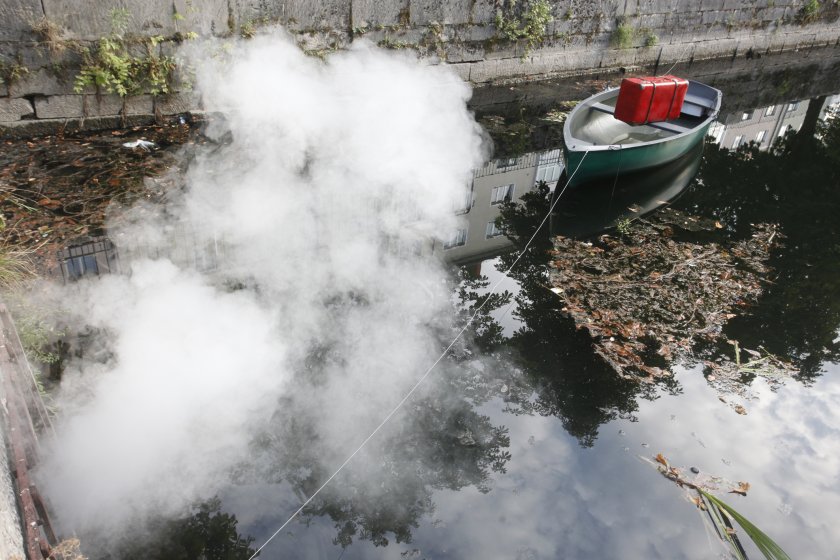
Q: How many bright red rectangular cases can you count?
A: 1